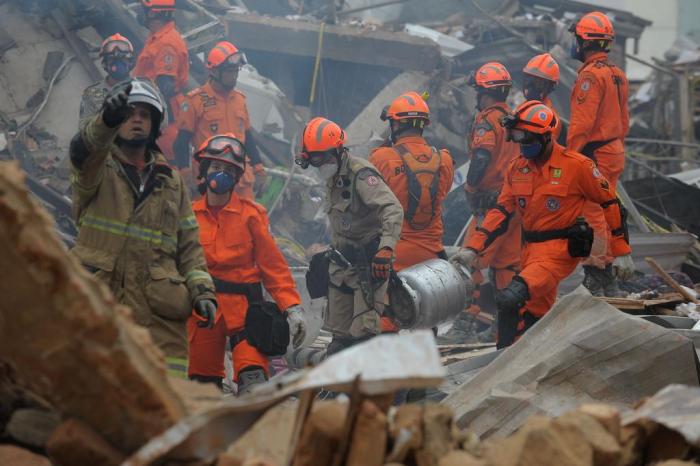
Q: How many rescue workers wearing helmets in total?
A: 11